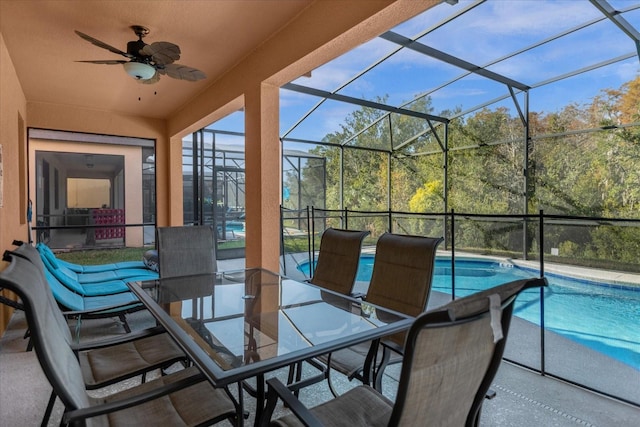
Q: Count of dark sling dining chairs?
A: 6